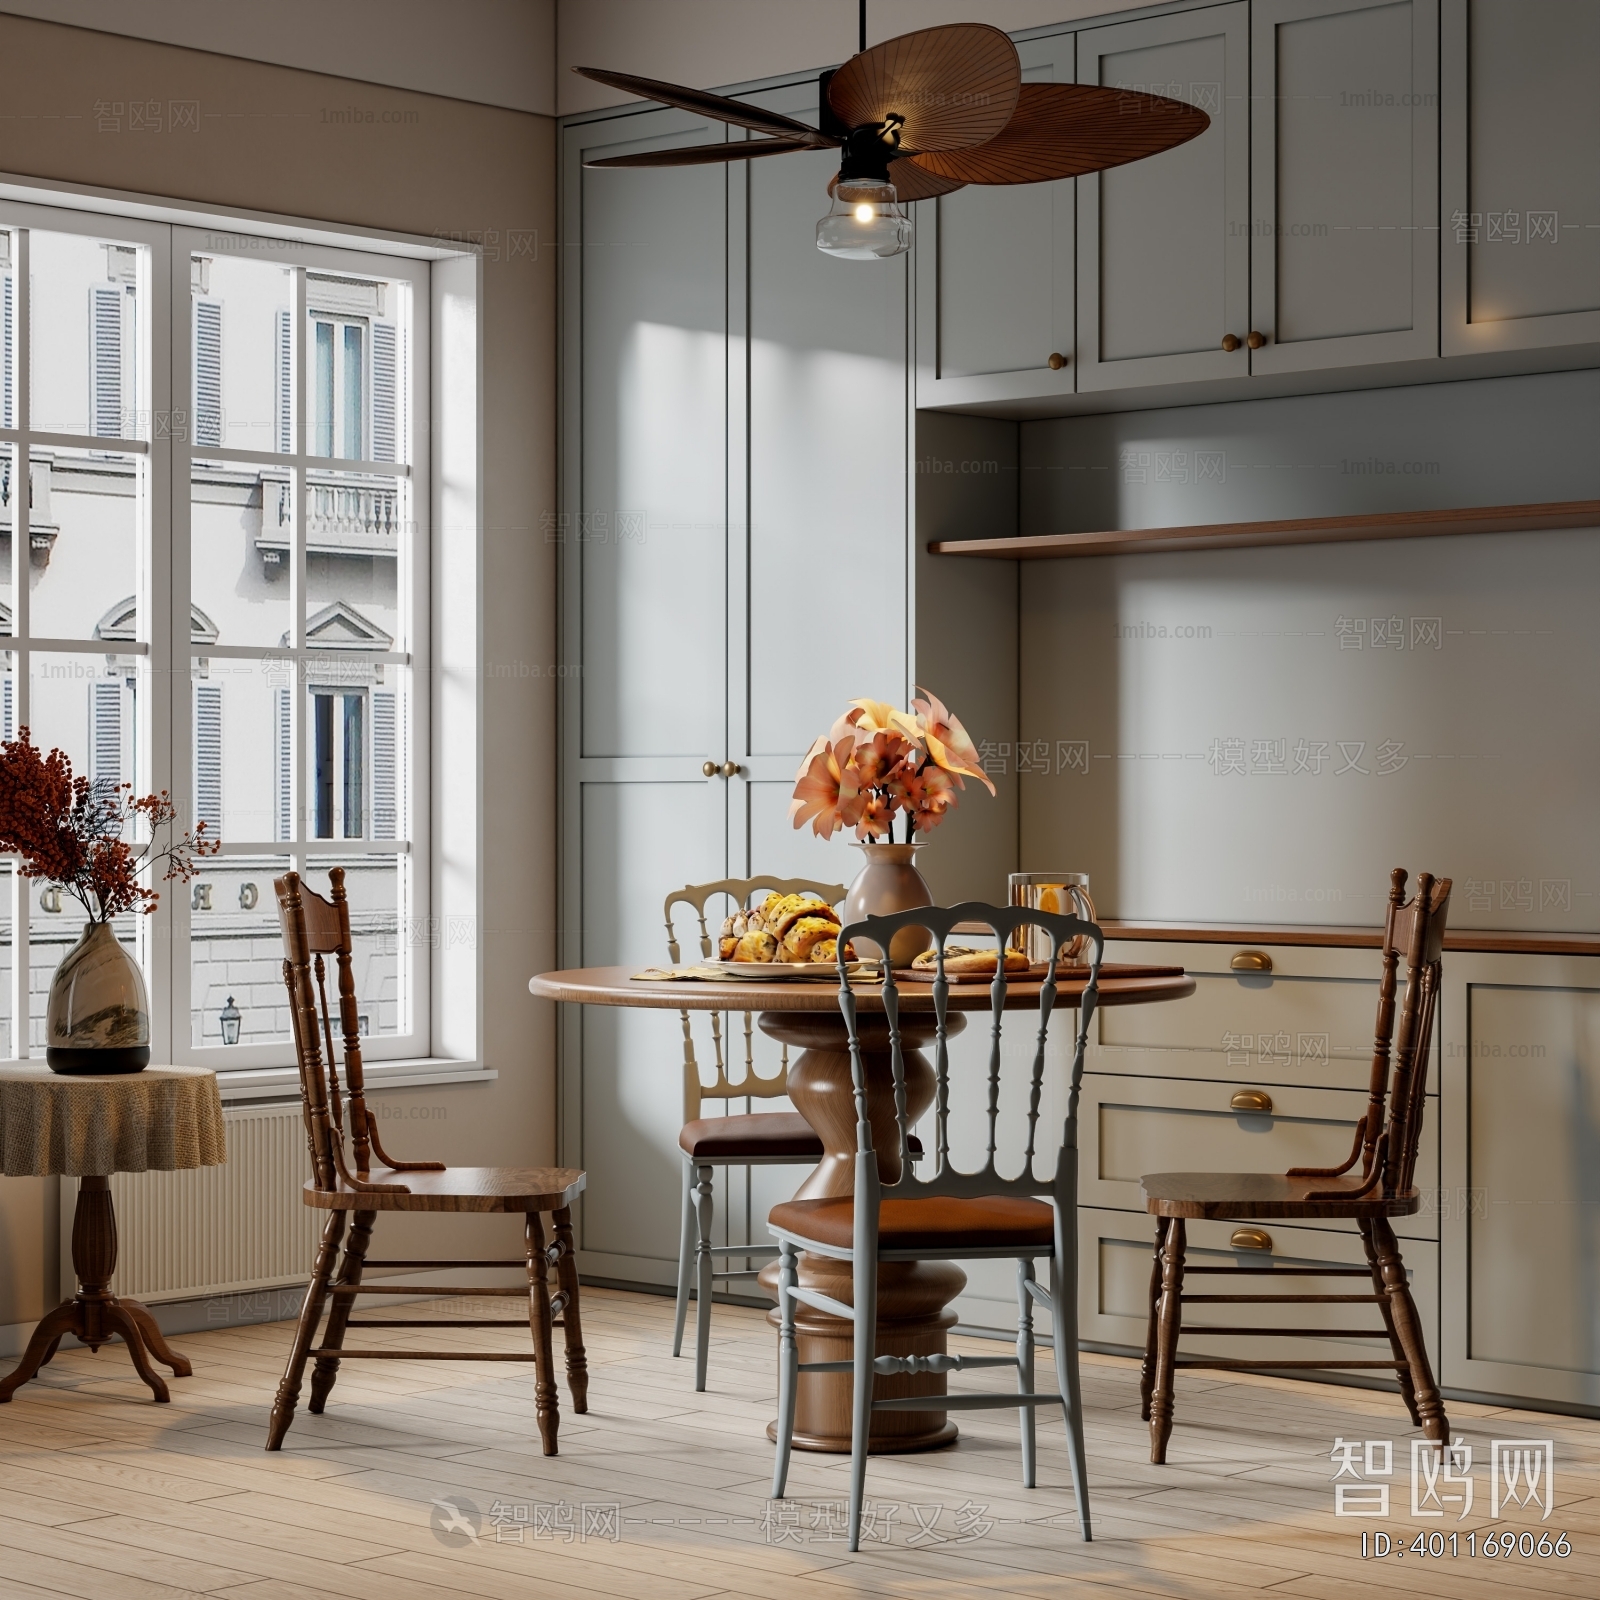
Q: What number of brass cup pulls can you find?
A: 3